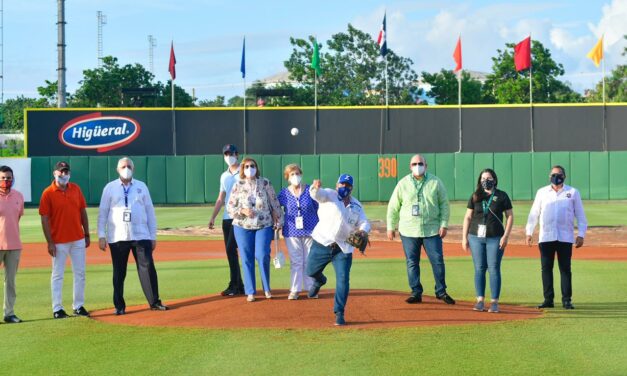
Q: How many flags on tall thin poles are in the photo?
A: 7